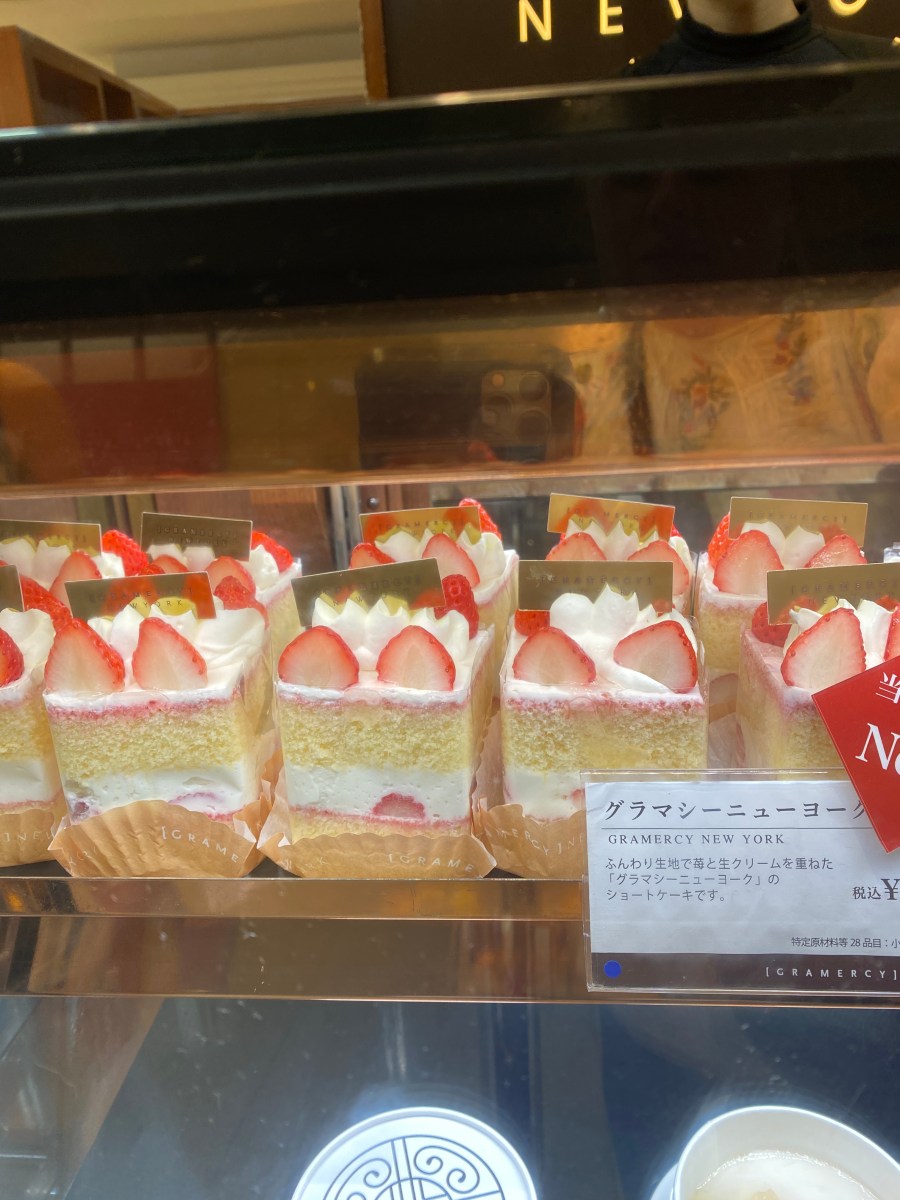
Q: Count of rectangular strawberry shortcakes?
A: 10